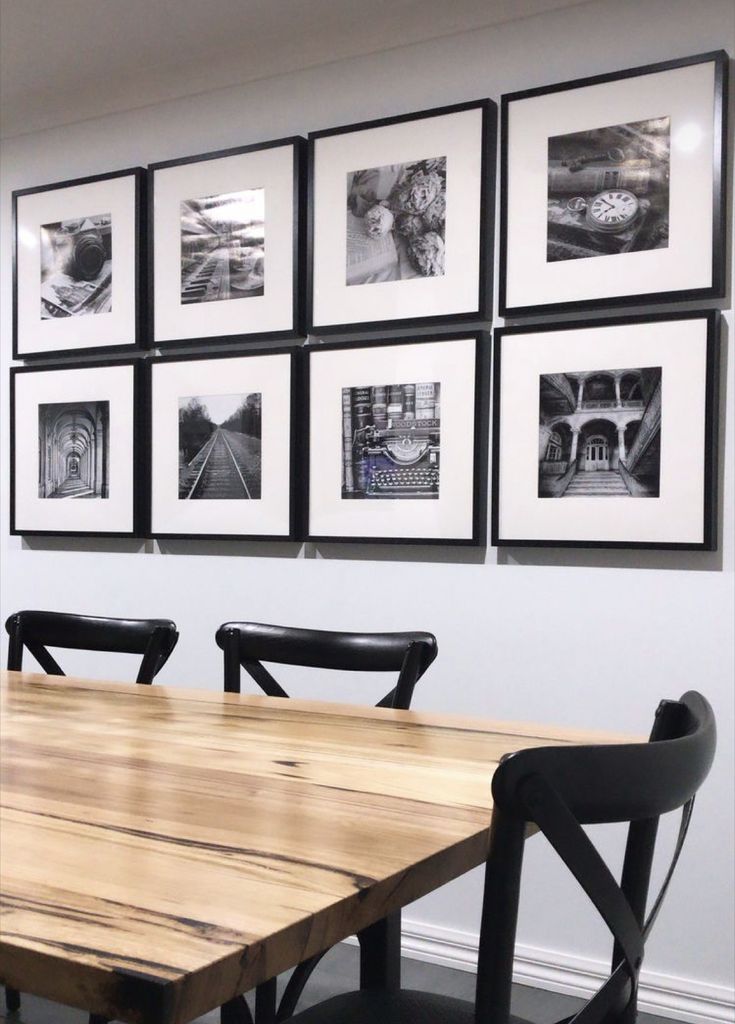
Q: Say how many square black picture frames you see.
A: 8